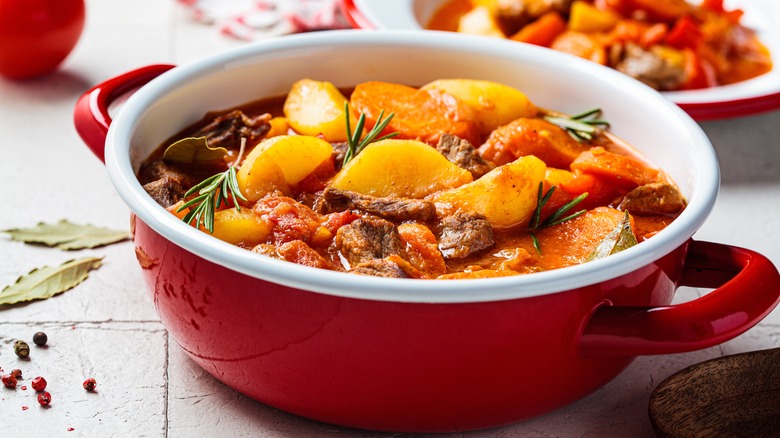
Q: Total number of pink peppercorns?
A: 5